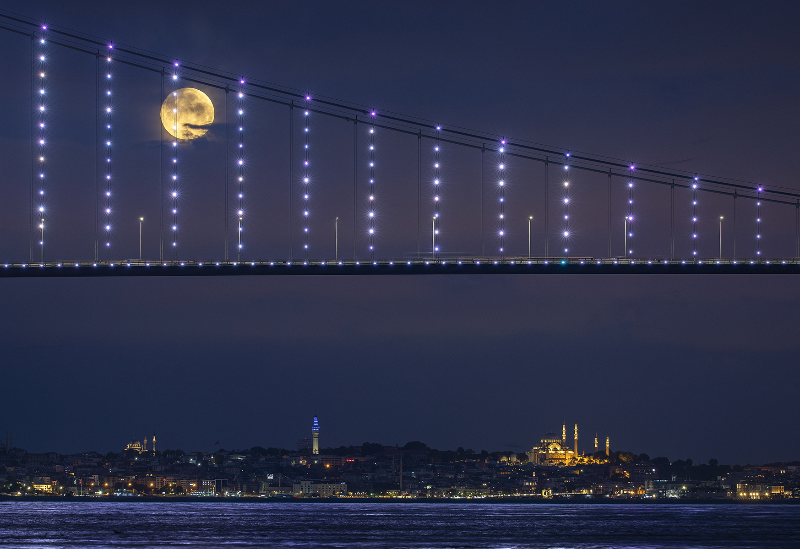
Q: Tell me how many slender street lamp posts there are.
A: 8